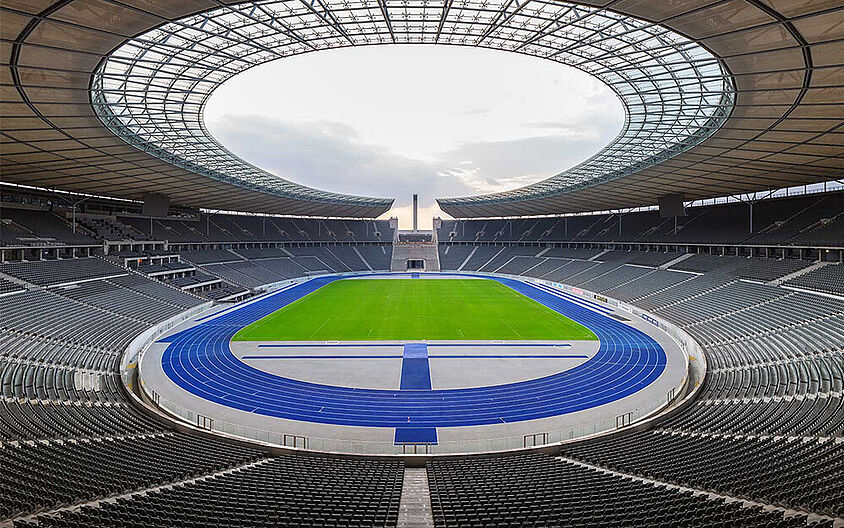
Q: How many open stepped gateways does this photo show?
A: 1